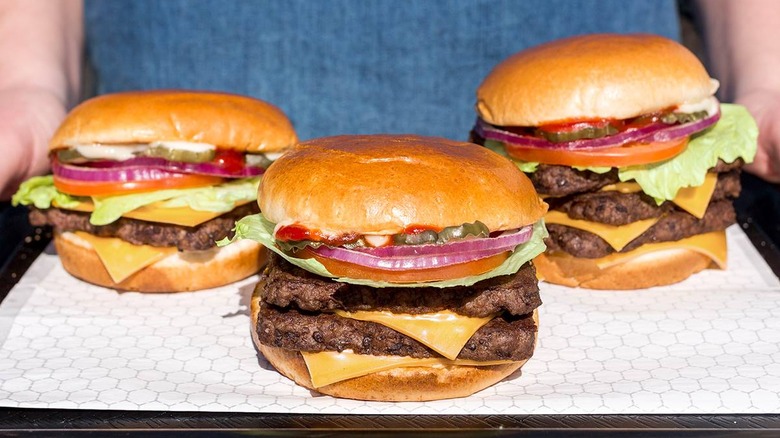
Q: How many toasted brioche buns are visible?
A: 3